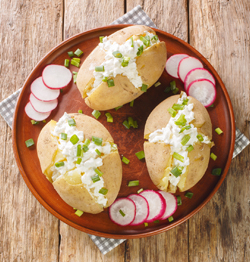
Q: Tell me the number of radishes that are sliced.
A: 12